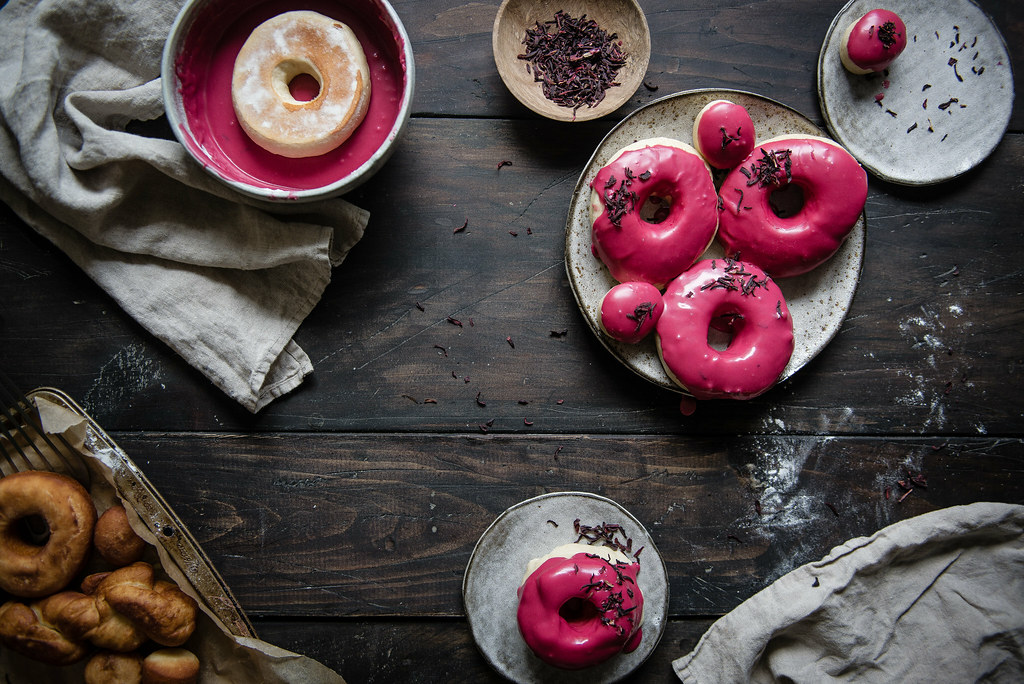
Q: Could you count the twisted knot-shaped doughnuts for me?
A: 2